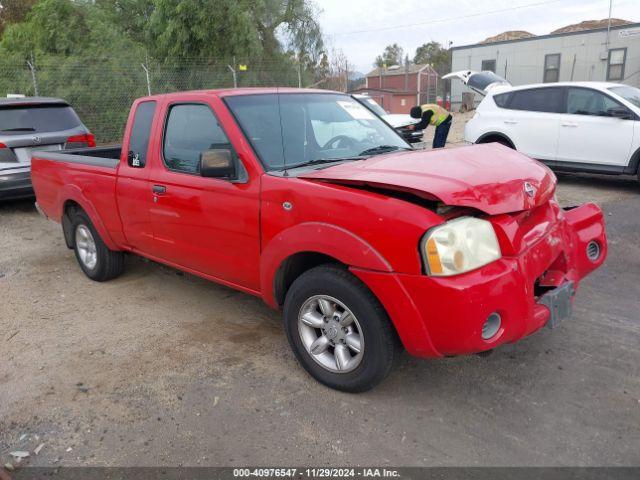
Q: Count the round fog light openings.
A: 2